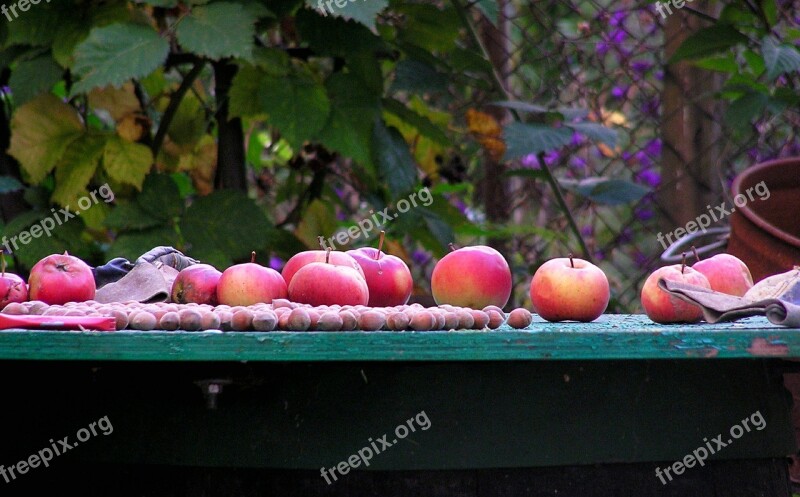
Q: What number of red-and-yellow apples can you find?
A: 11